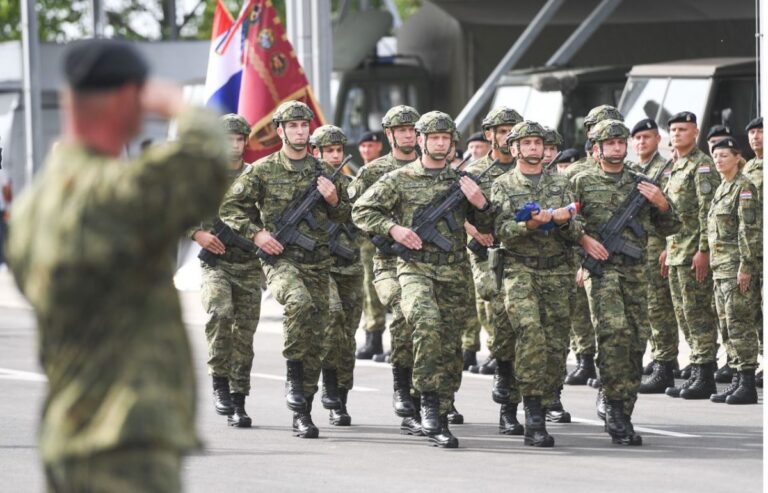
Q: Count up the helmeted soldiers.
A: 11